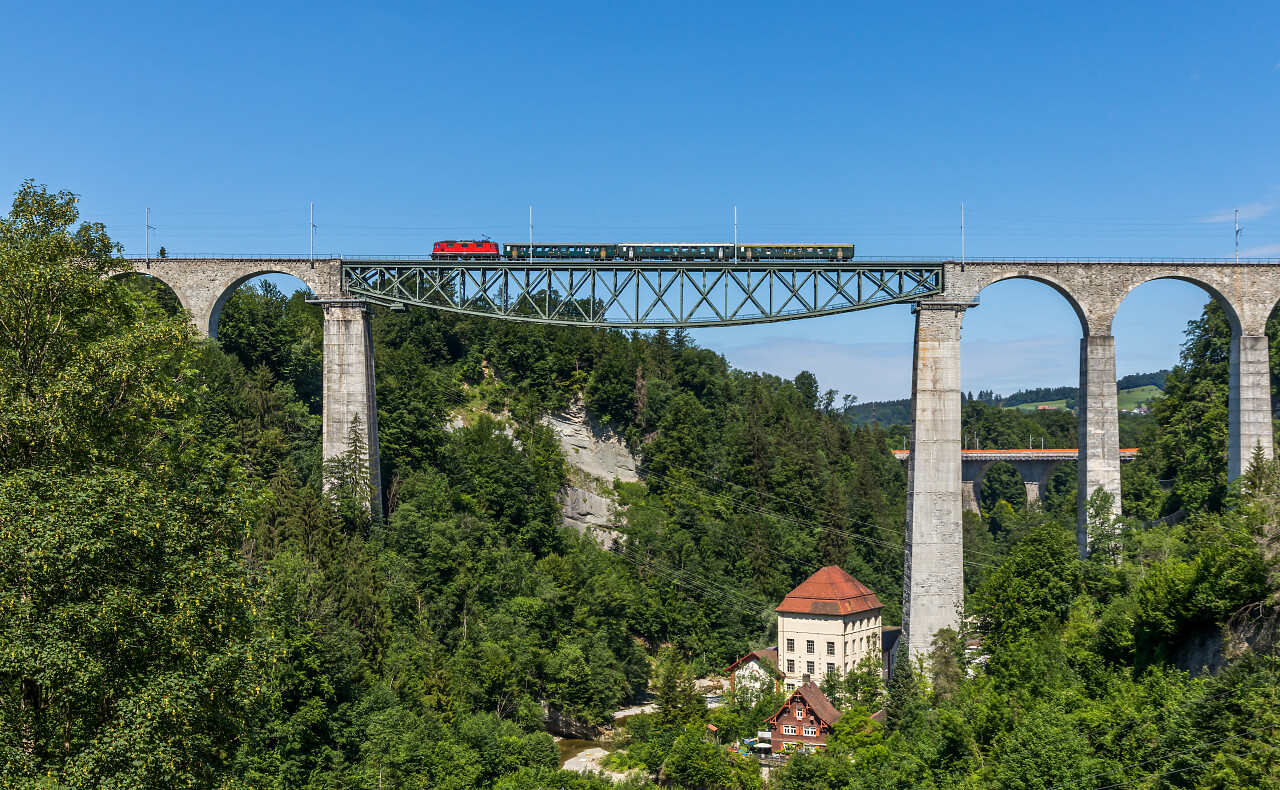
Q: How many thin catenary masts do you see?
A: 6